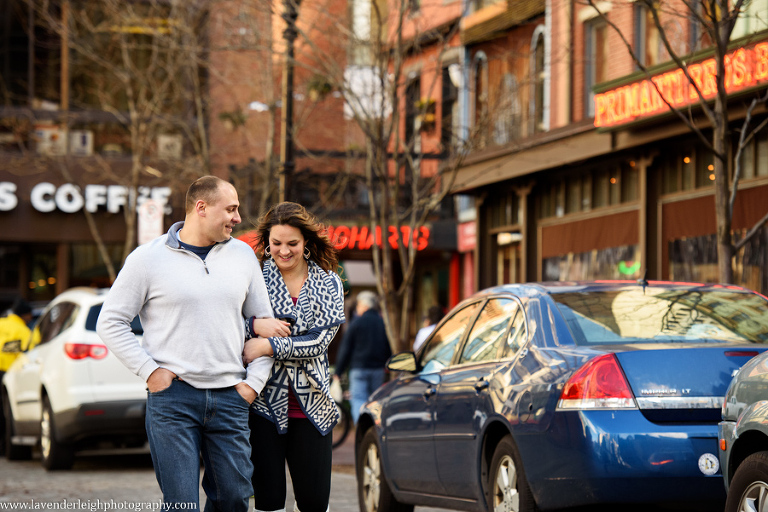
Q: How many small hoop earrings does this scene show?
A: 2